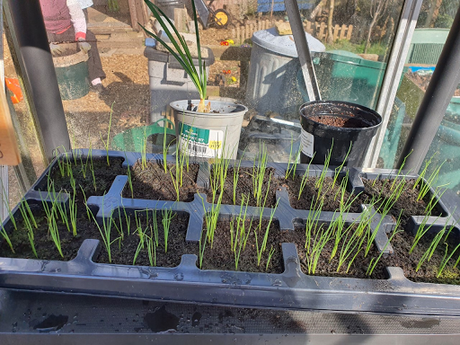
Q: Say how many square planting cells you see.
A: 10